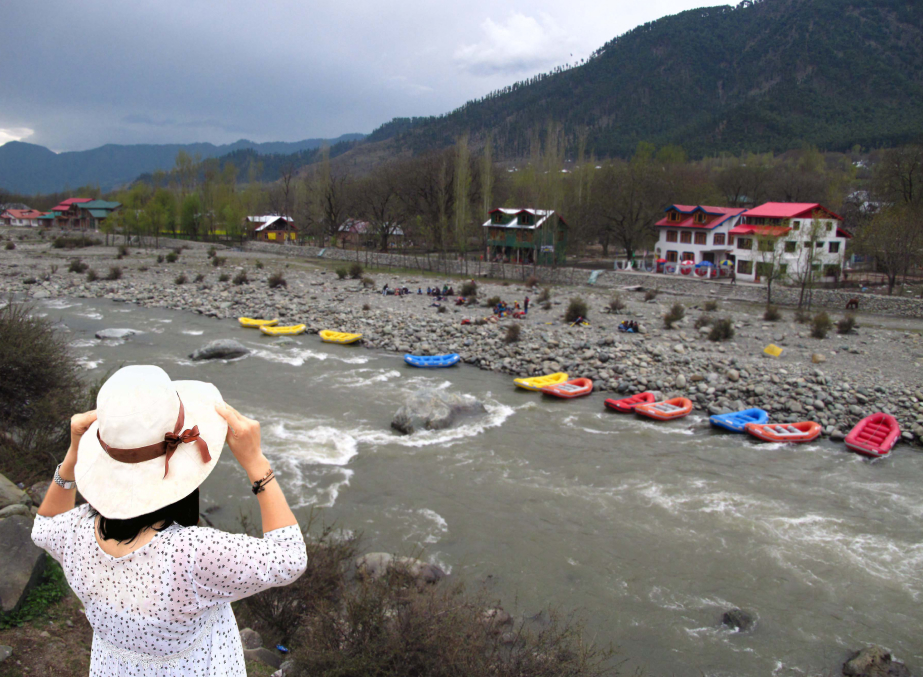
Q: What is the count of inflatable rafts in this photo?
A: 11